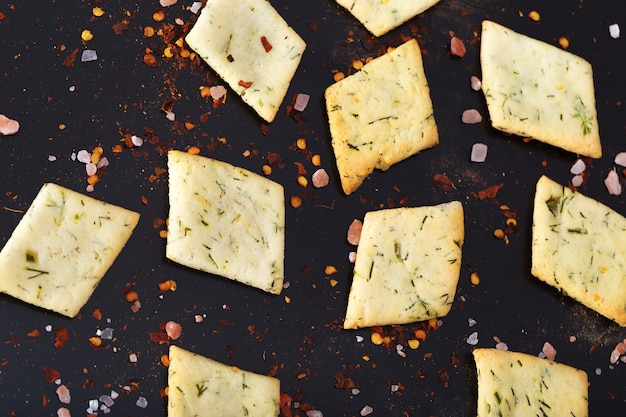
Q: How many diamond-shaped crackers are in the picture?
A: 10